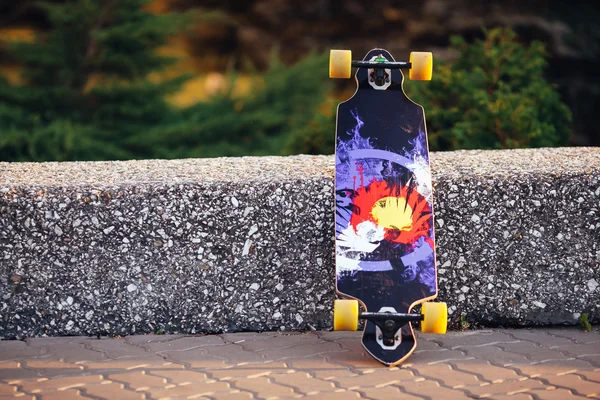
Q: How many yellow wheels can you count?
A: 4